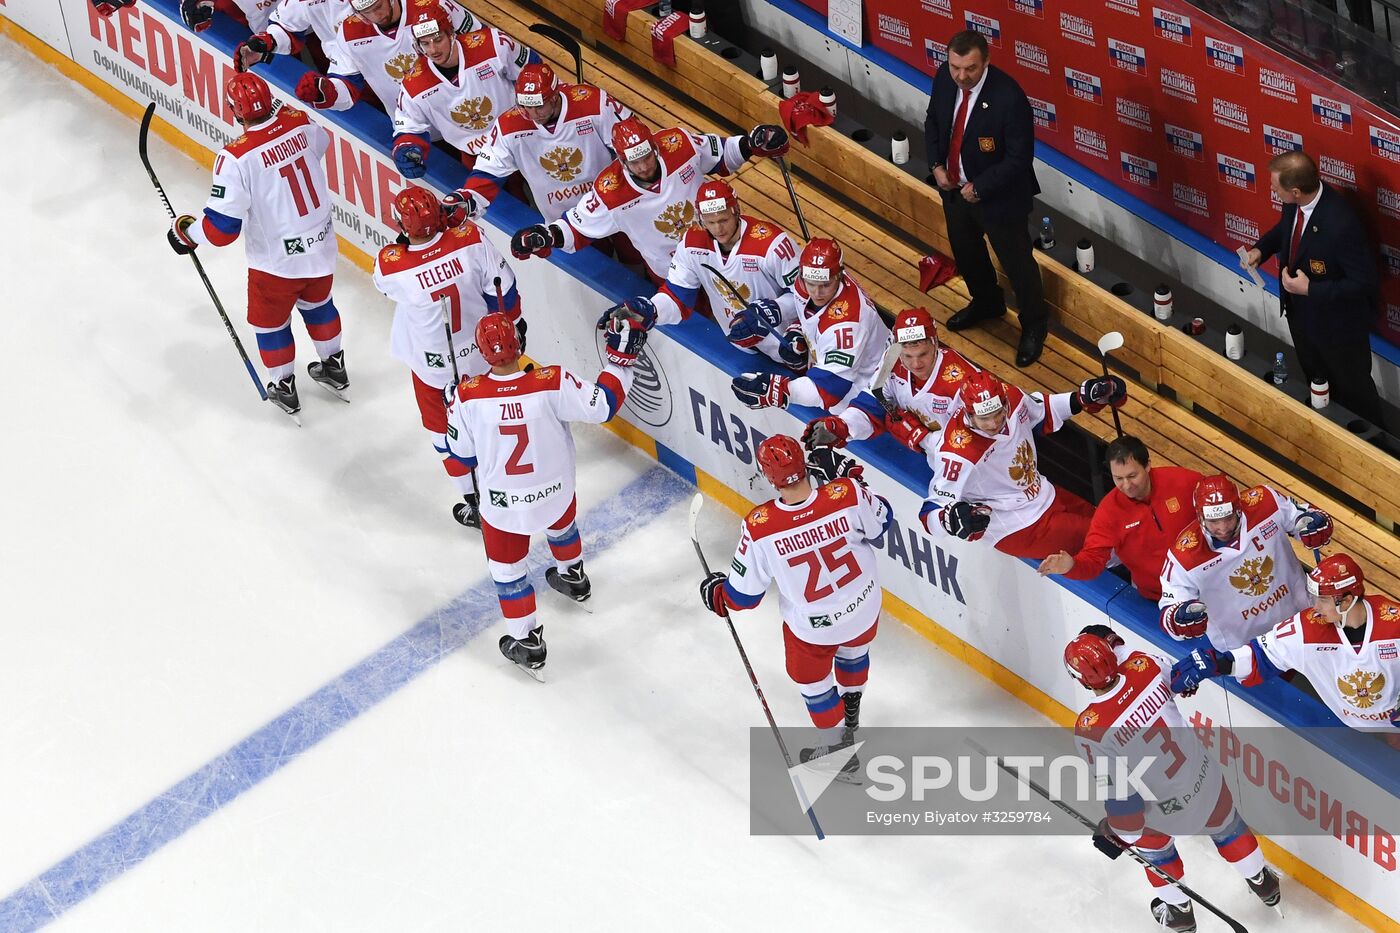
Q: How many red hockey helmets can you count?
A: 15